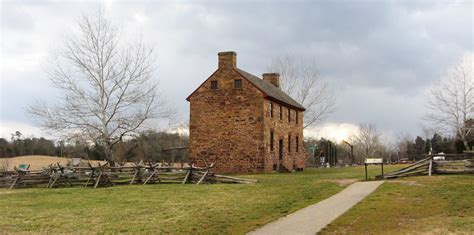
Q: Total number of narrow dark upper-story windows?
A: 4